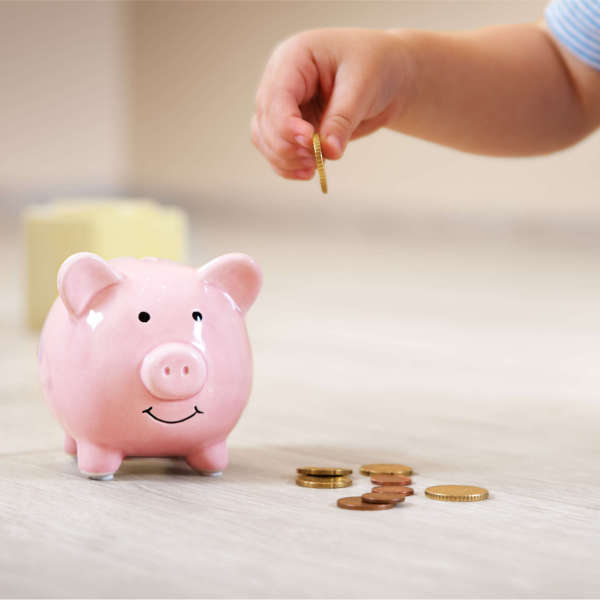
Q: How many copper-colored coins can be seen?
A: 4